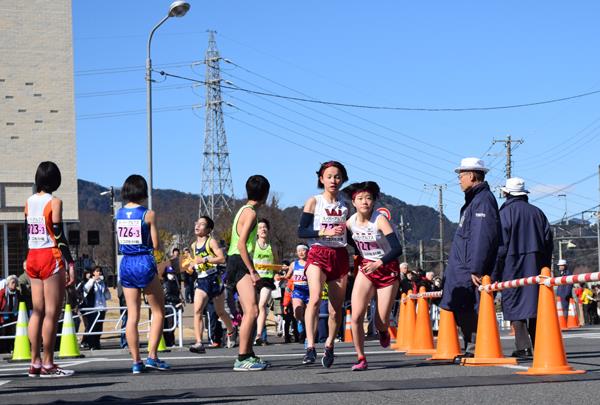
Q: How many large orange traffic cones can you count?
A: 6